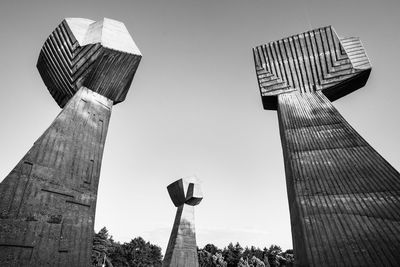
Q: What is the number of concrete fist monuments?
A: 3